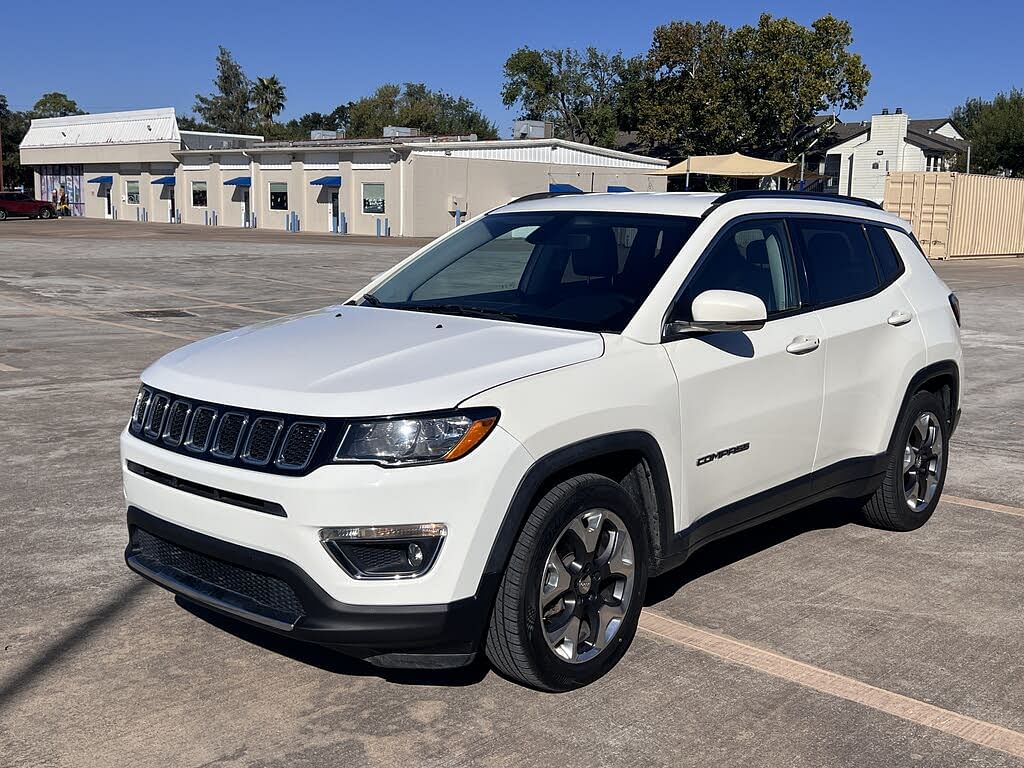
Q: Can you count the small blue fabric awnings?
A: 6